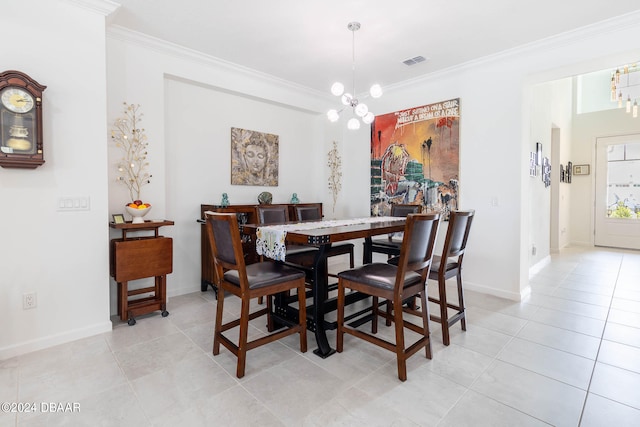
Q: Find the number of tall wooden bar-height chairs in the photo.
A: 6